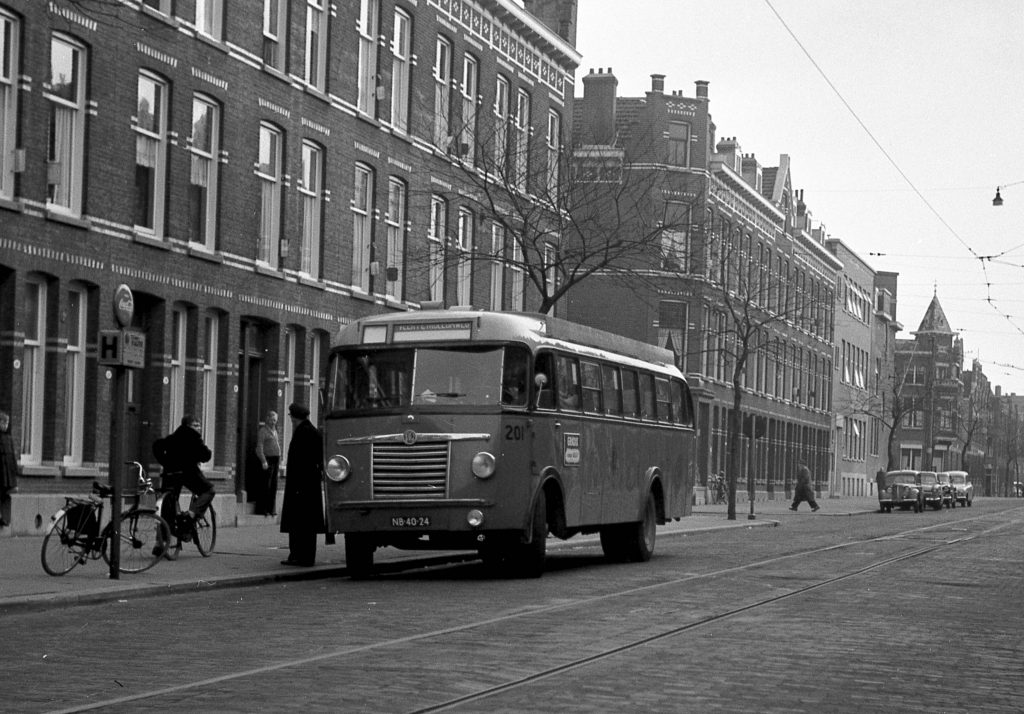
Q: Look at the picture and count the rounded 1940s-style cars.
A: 4